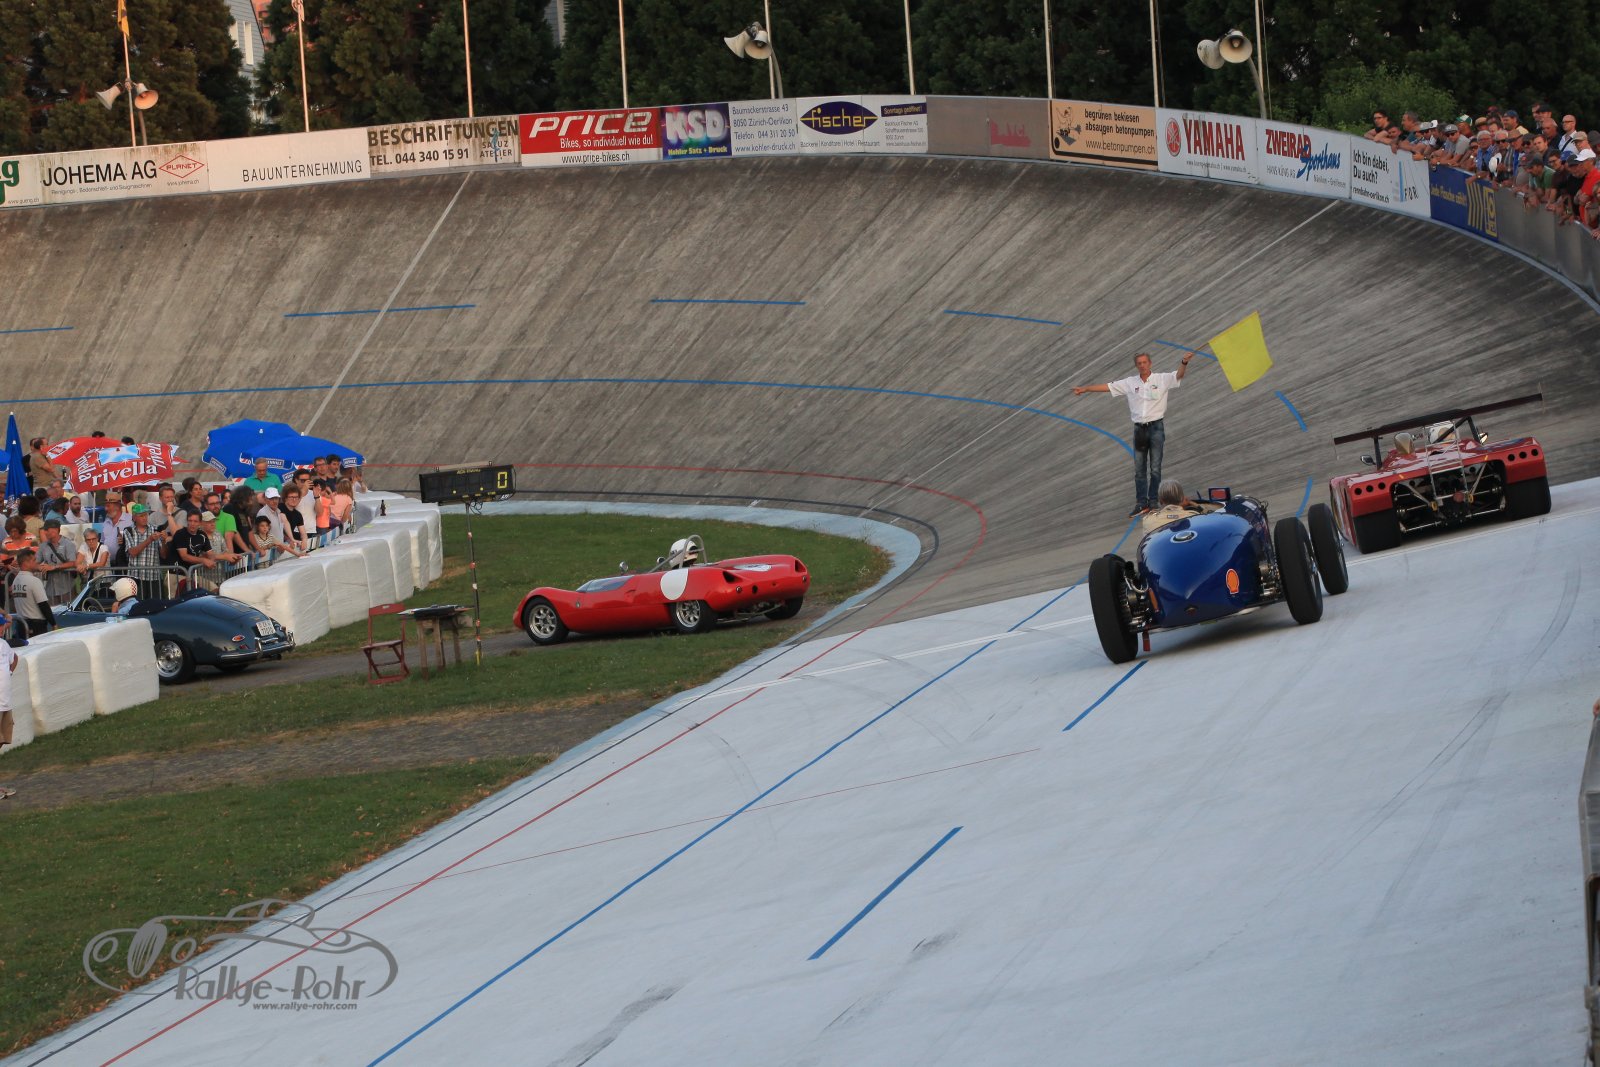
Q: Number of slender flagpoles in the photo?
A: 9